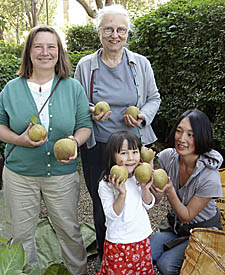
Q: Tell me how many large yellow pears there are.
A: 8